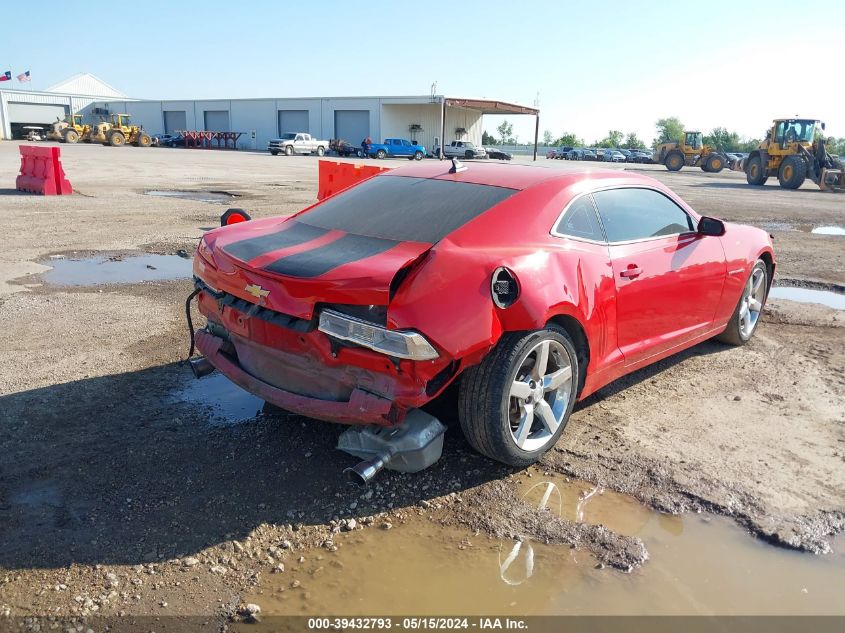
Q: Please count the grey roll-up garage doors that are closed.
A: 4